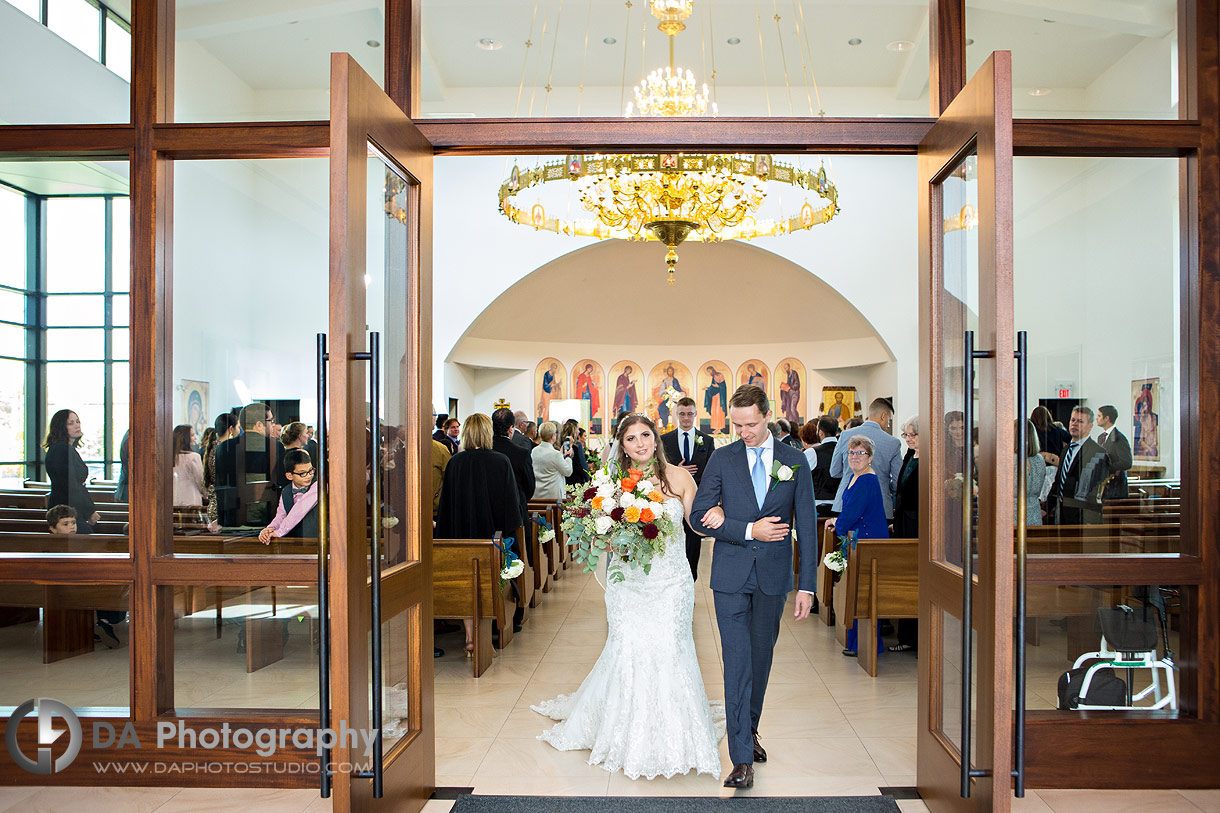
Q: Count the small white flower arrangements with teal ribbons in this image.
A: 3